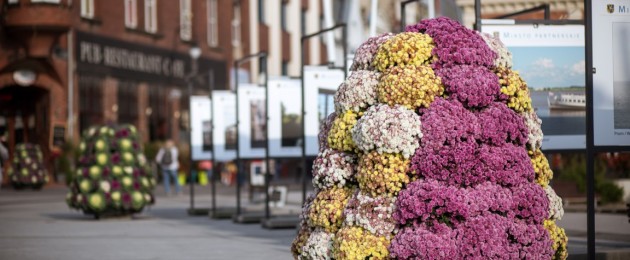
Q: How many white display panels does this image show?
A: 7